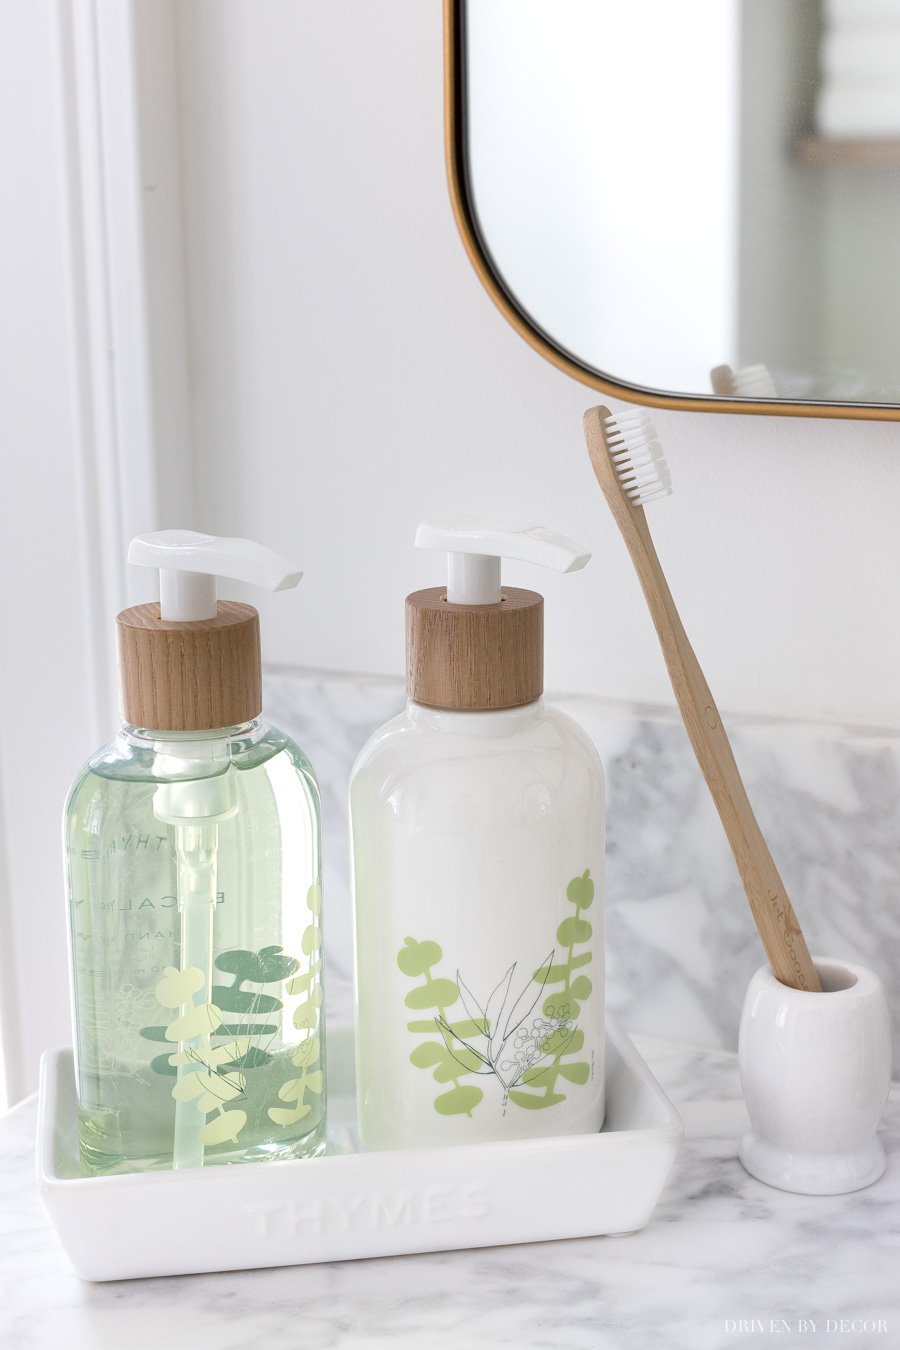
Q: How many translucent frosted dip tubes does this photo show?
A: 1